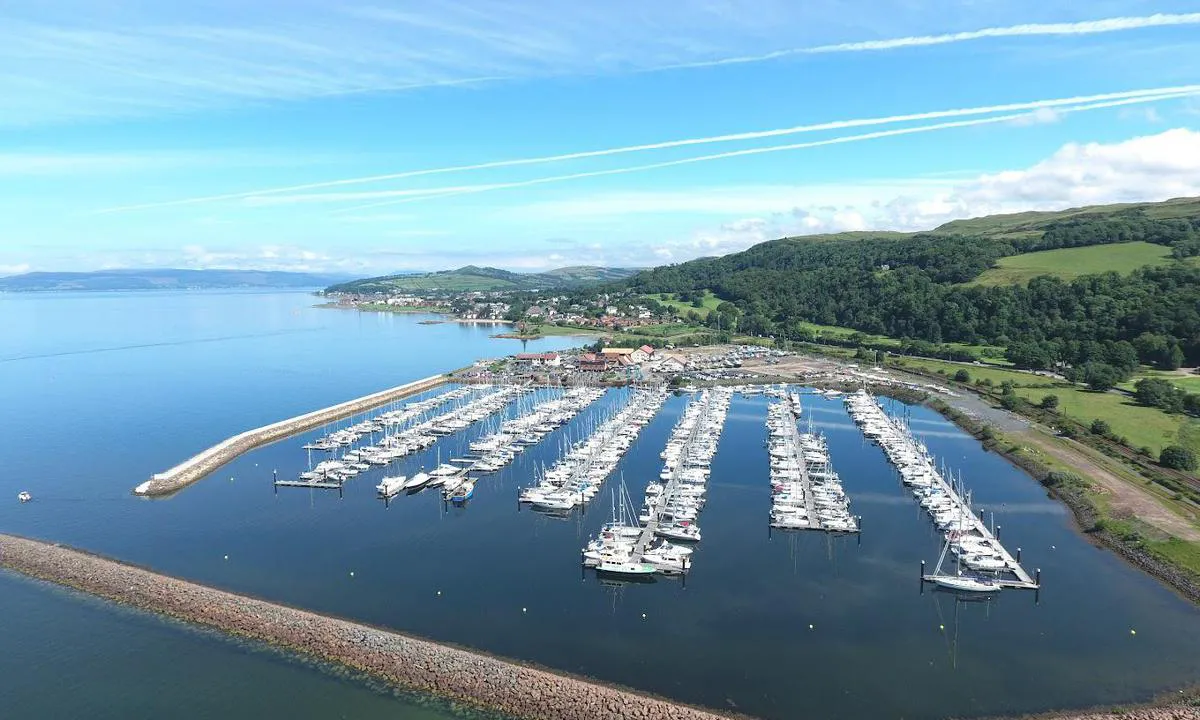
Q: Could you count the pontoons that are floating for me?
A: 7